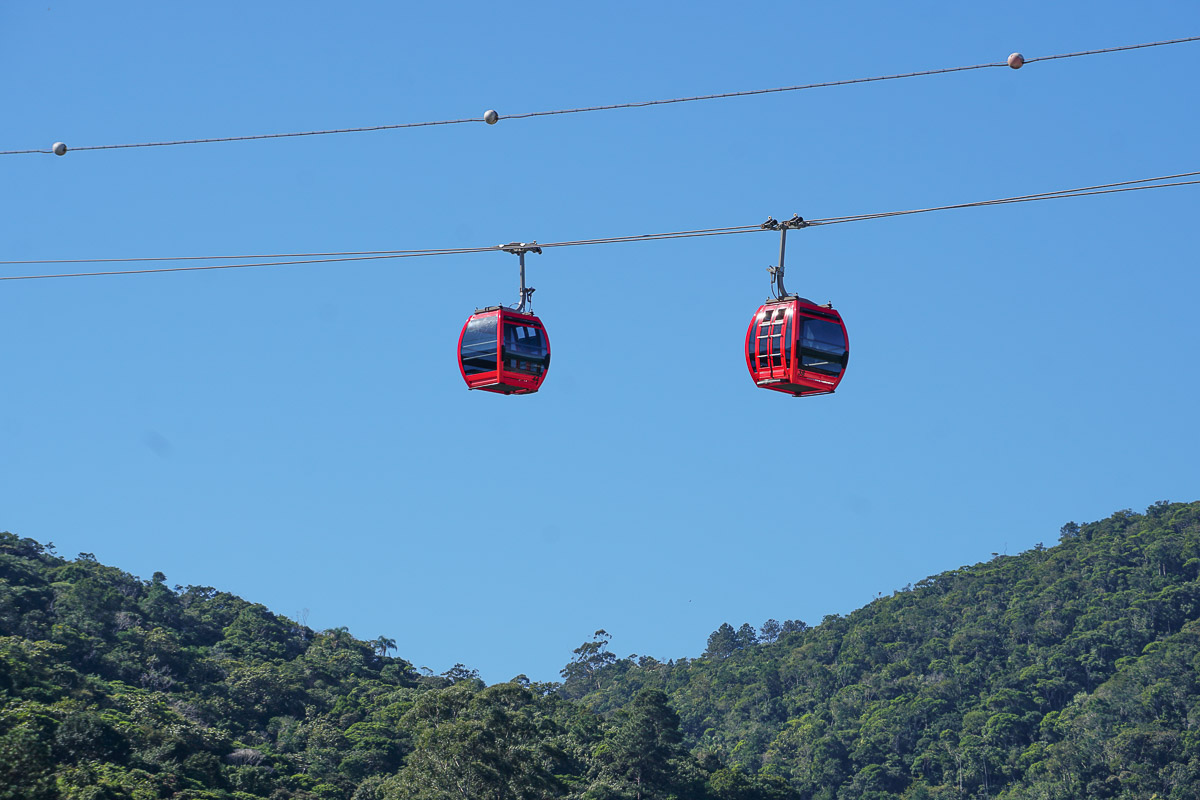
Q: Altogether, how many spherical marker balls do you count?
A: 3